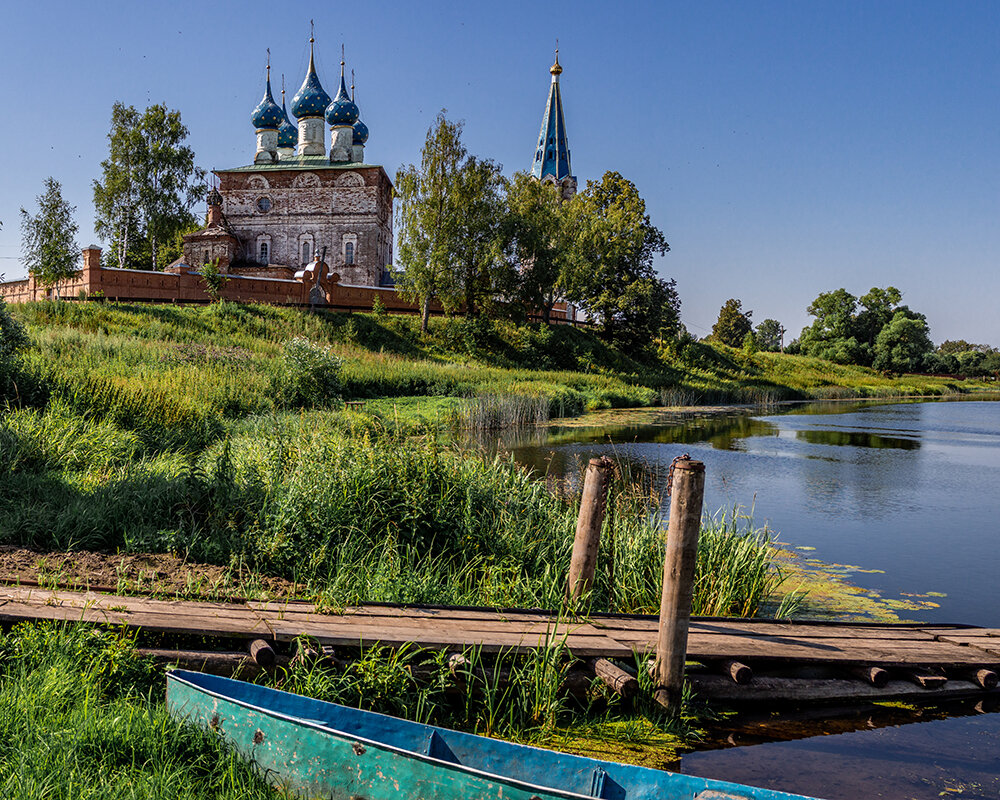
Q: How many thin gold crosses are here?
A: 6